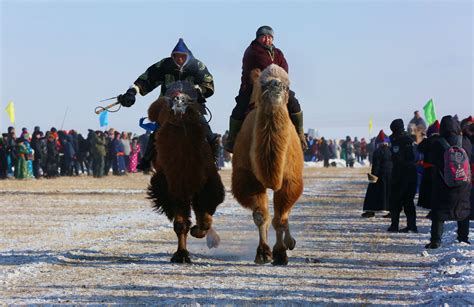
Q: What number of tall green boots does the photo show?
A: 2